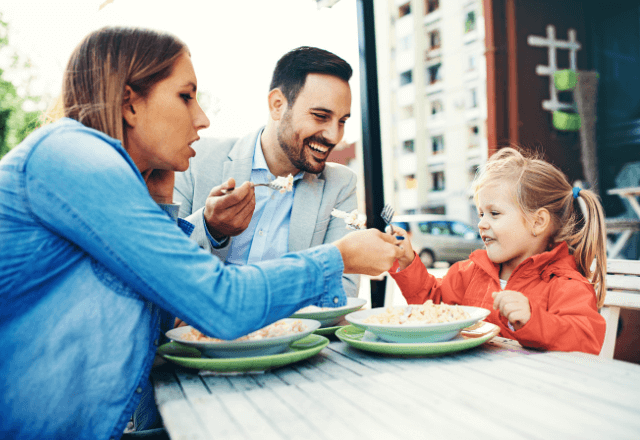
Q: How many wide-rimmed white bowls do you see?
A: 3